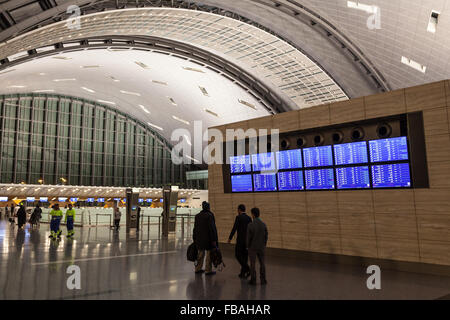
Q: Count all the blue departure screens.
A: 12